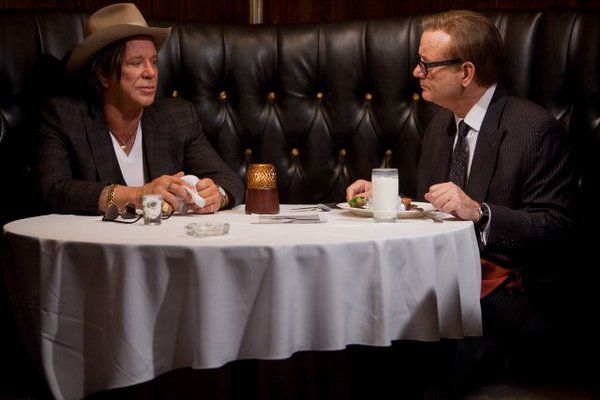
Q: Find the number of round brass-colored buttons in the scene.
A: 10